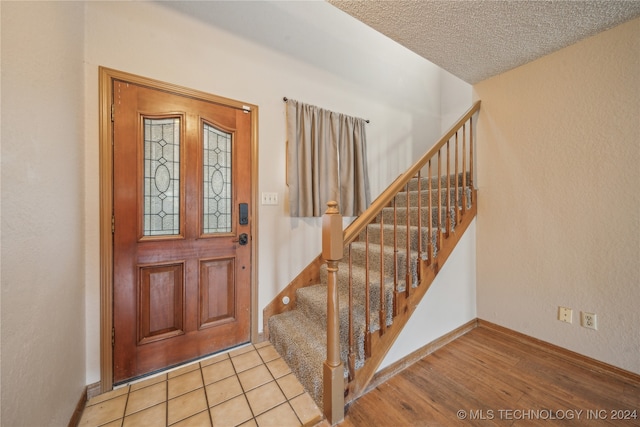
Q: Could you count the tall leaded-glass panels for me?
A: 2